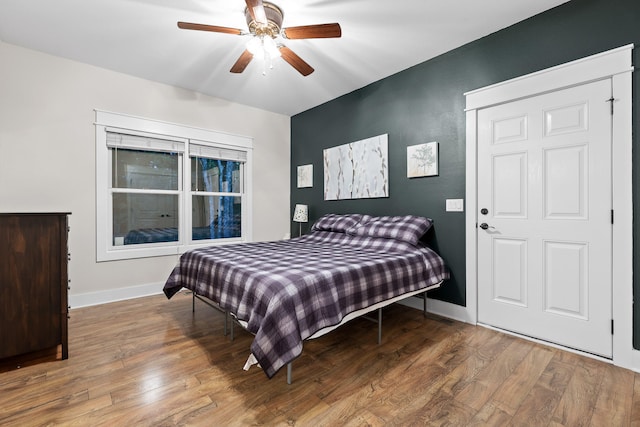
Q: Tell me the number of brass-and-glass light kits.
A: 1